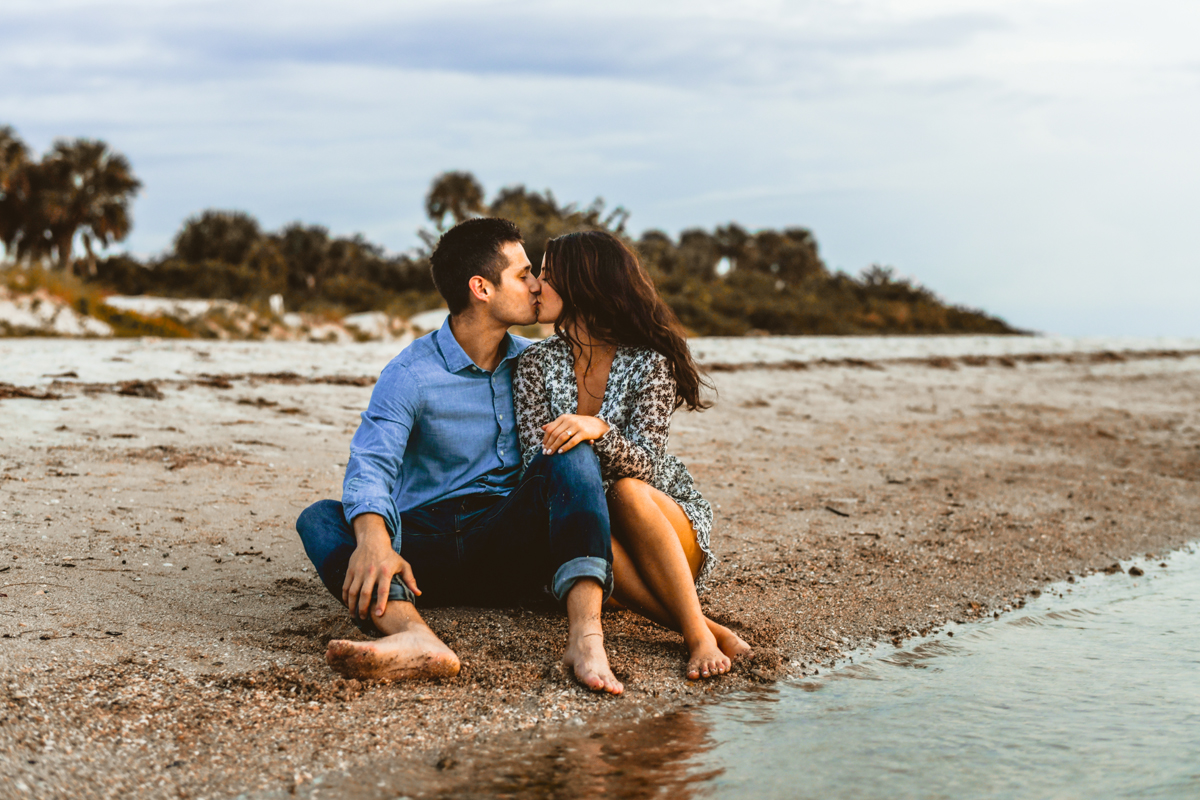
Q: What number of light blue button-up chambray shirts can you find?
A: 1